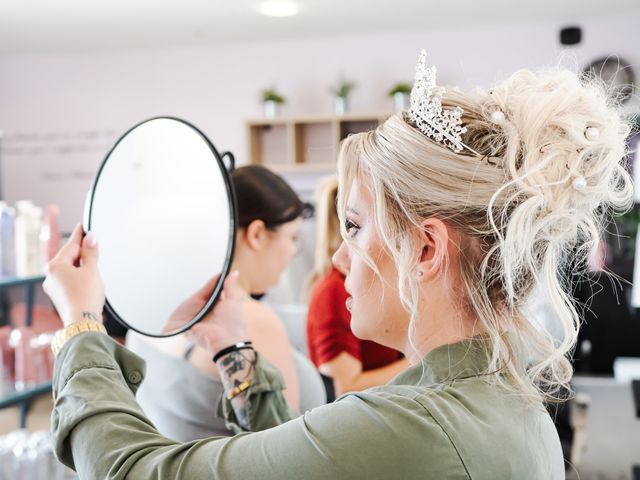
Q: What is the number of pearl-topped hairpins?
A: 3